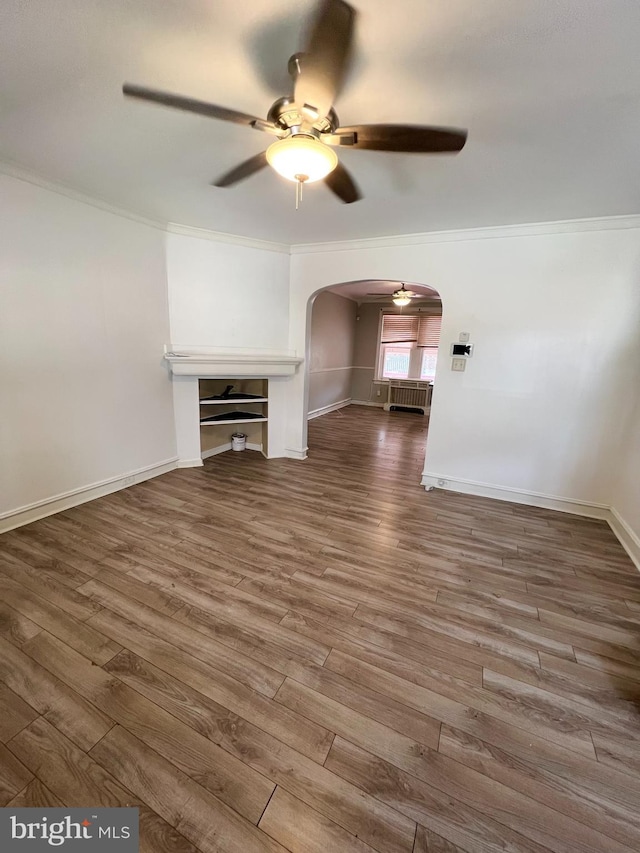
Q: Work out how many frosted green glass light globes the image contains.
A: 0